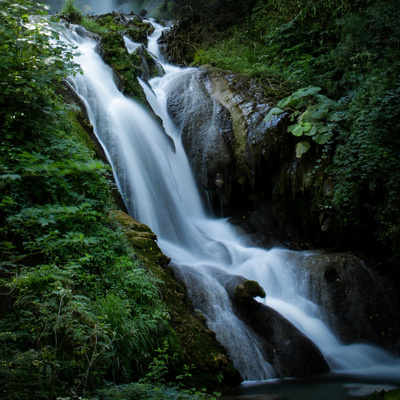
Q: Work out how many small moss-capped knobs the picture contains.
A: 1